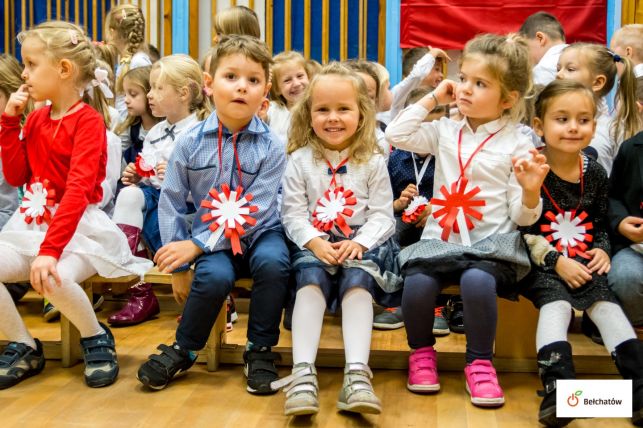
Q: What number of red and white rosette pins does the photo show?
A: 7